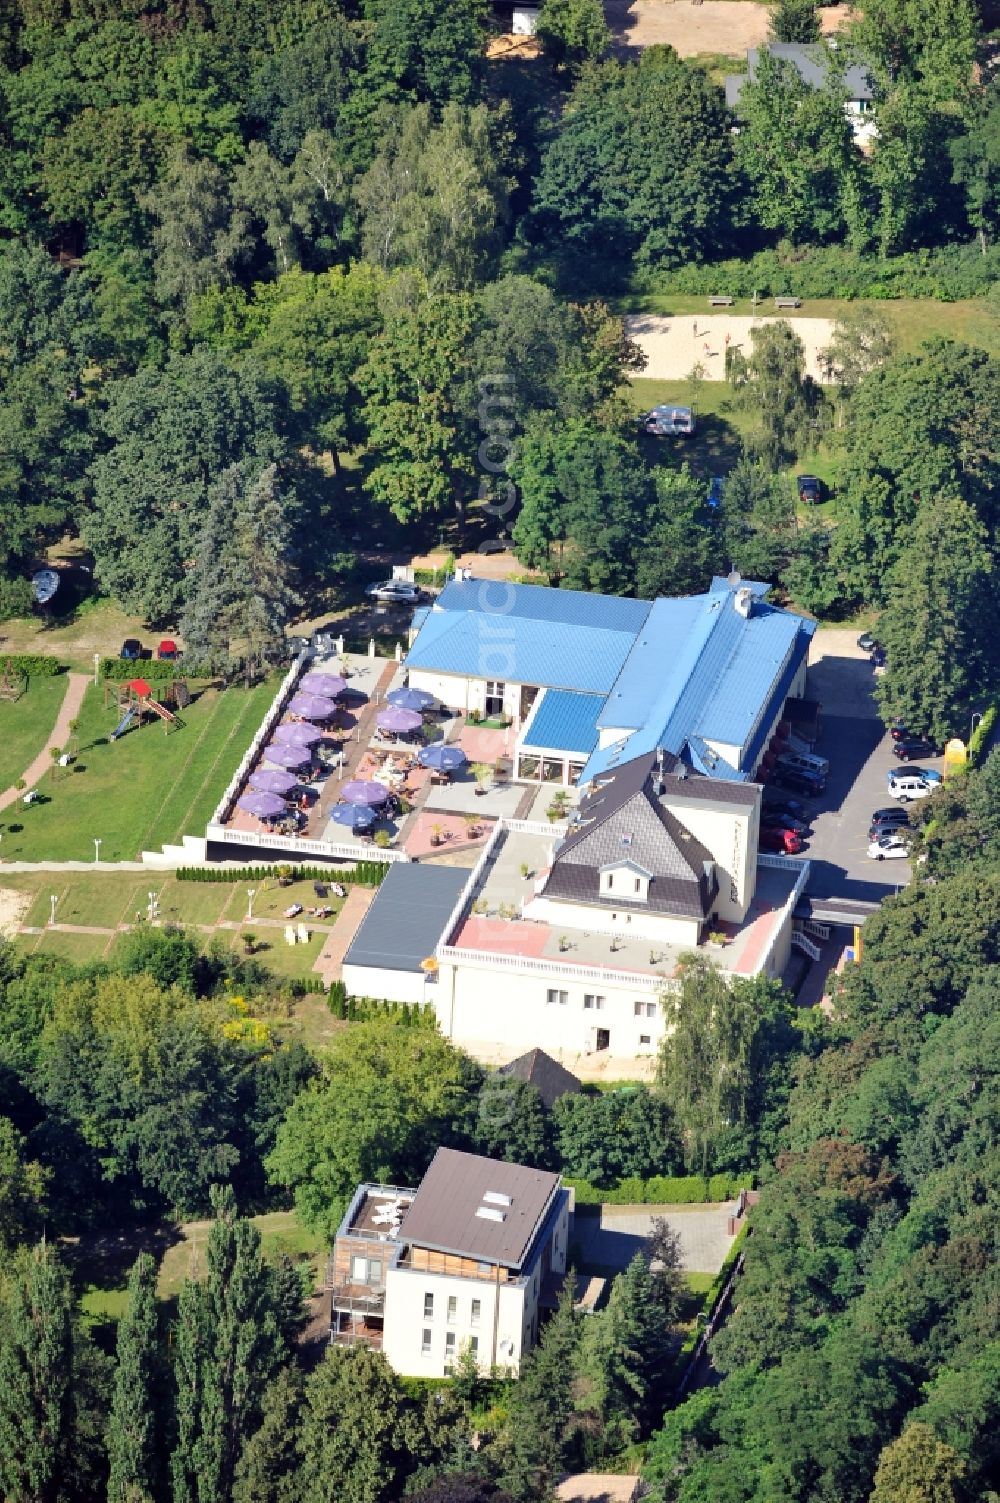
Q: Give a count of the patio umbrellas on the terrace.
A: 11